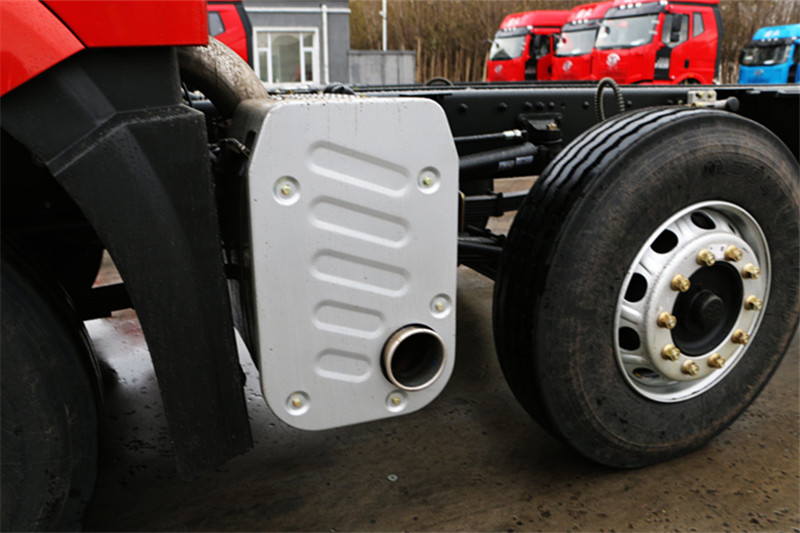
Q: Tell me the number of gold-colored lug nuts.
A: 10